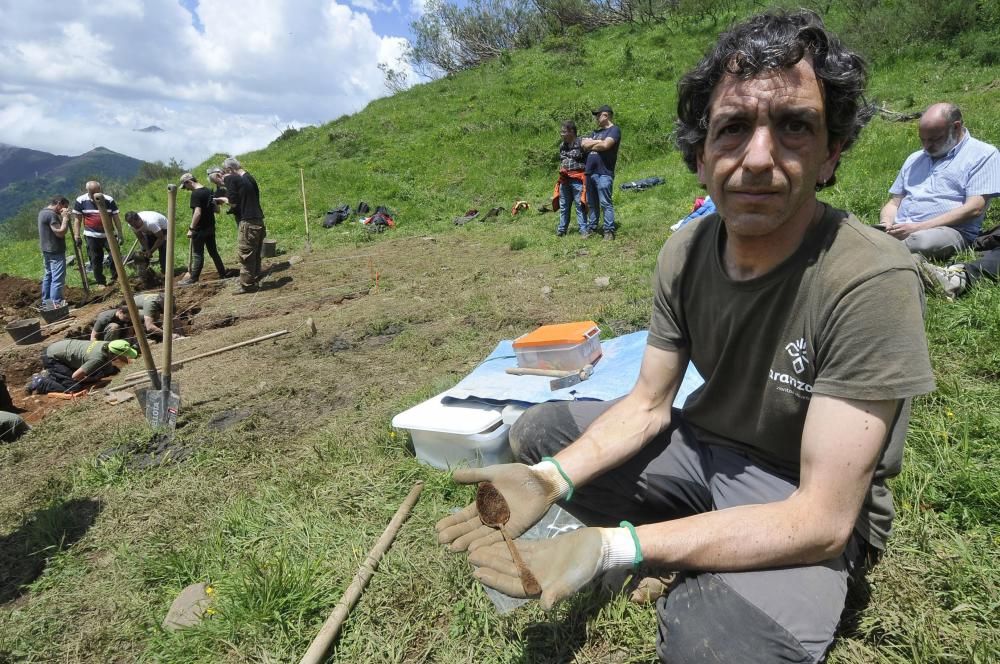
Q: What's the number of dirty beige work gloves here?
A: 2